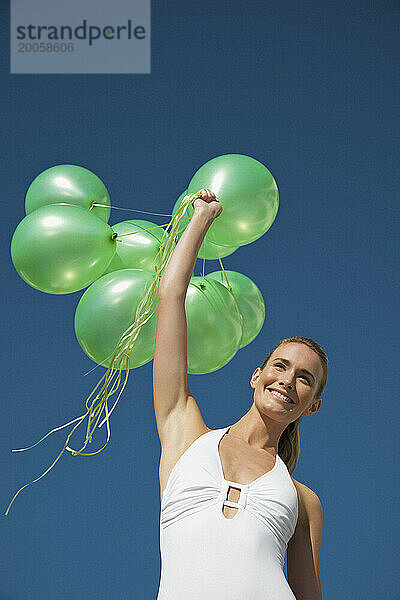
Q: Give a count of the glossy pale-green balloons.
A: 8